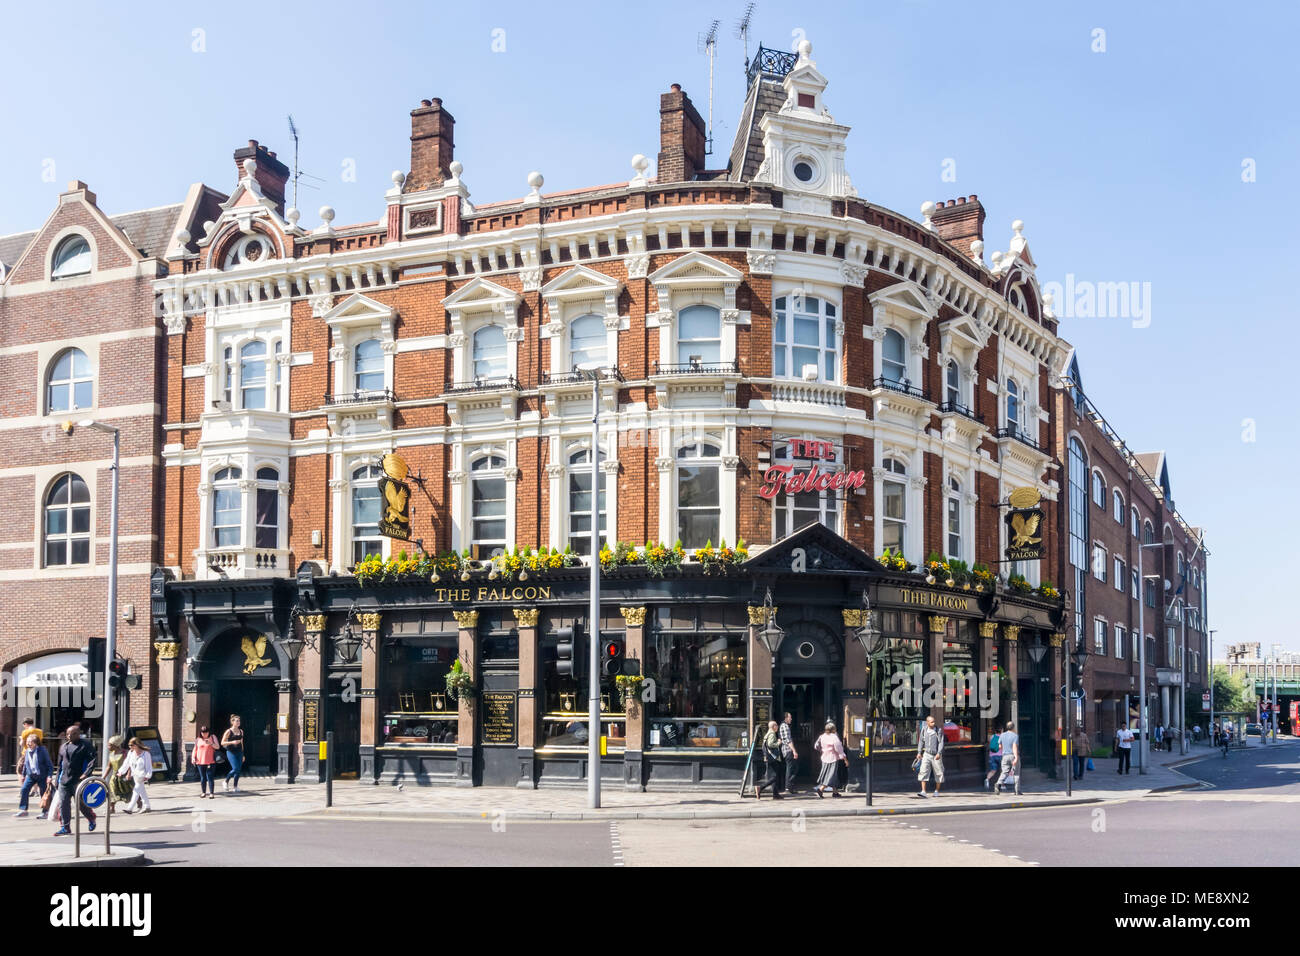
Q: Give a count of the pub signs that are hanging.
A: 2